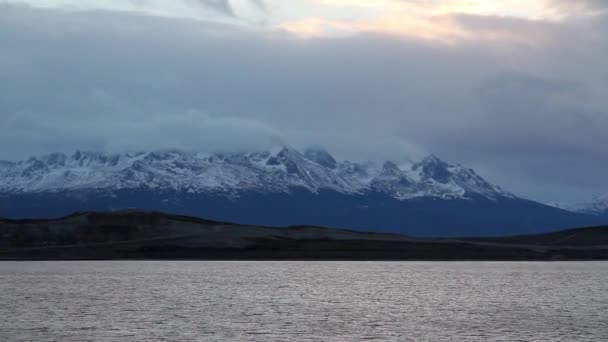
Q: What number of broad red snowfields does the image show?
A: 0